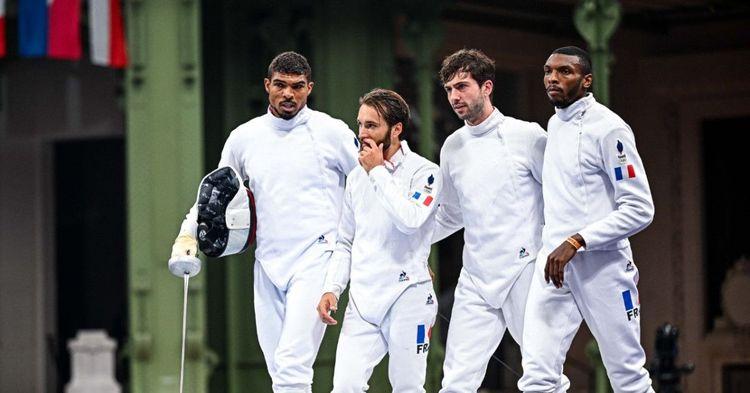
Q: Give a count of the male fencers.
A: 4